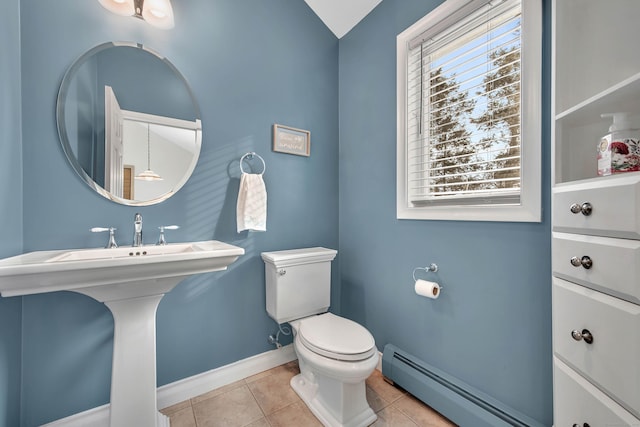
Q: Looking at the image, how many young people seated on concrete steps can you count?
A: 0